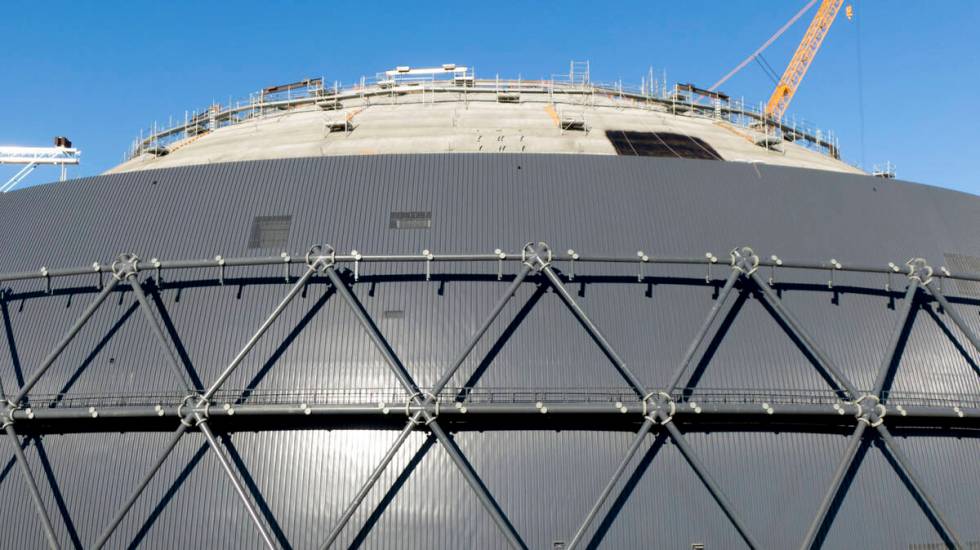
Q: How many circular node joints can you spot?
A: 10